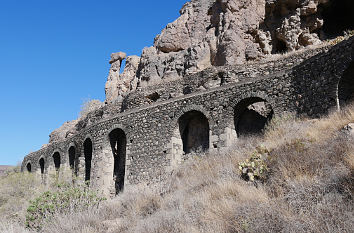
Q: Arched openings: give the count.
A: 9